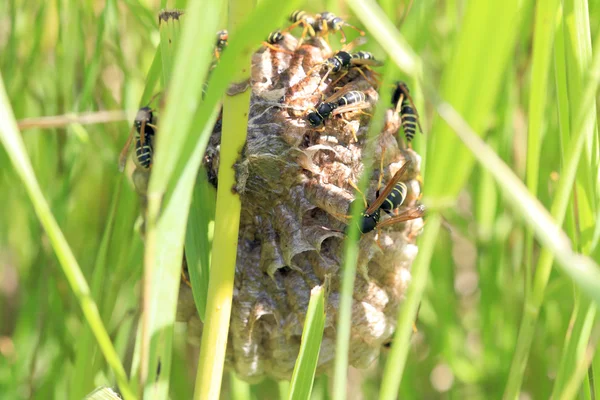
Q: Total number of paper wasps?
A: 8